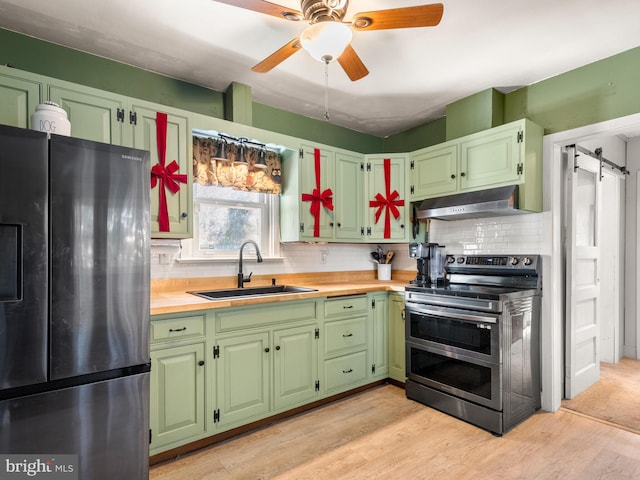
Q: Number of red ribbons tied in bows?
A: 3